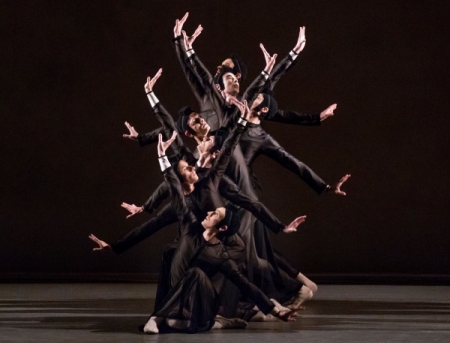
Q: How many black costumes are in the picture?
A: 7